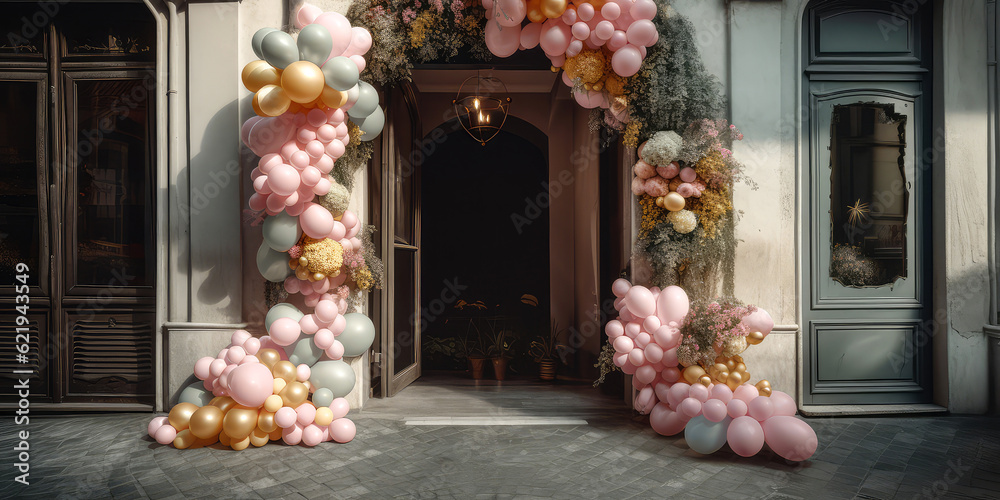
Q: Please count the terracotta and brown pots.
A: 3